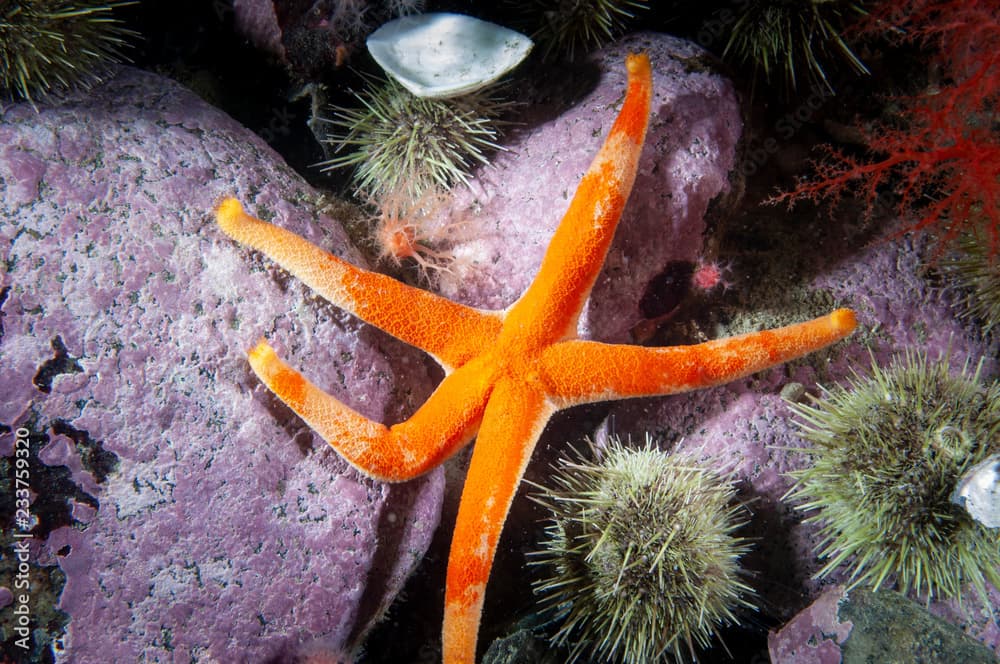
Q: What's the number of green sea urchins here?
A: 7